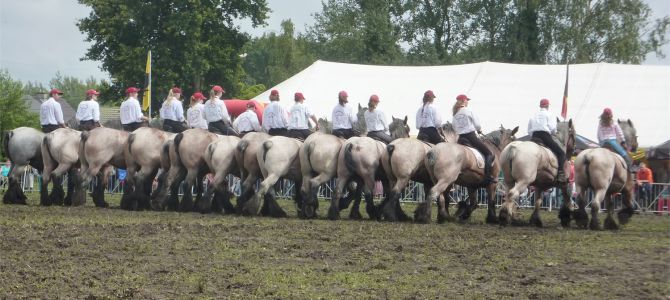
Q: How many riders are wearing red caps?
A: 15